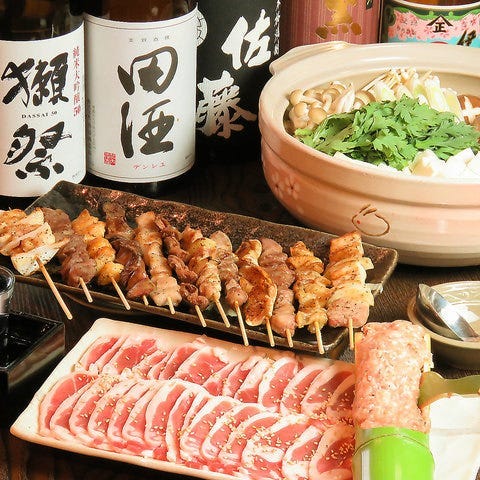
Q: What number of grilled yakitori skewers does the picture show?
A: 12